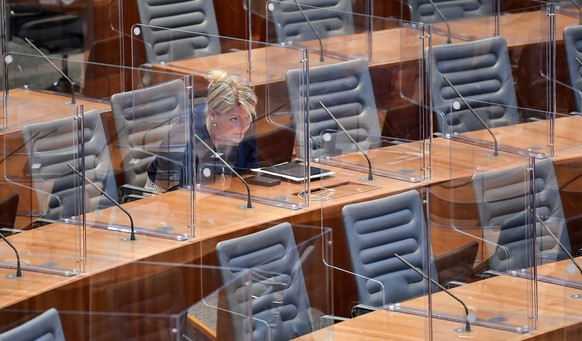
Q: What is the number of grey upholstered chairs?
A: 12